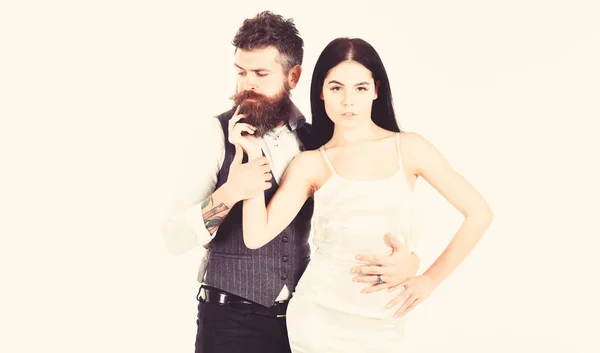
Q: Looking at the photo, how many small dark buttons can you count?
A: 3